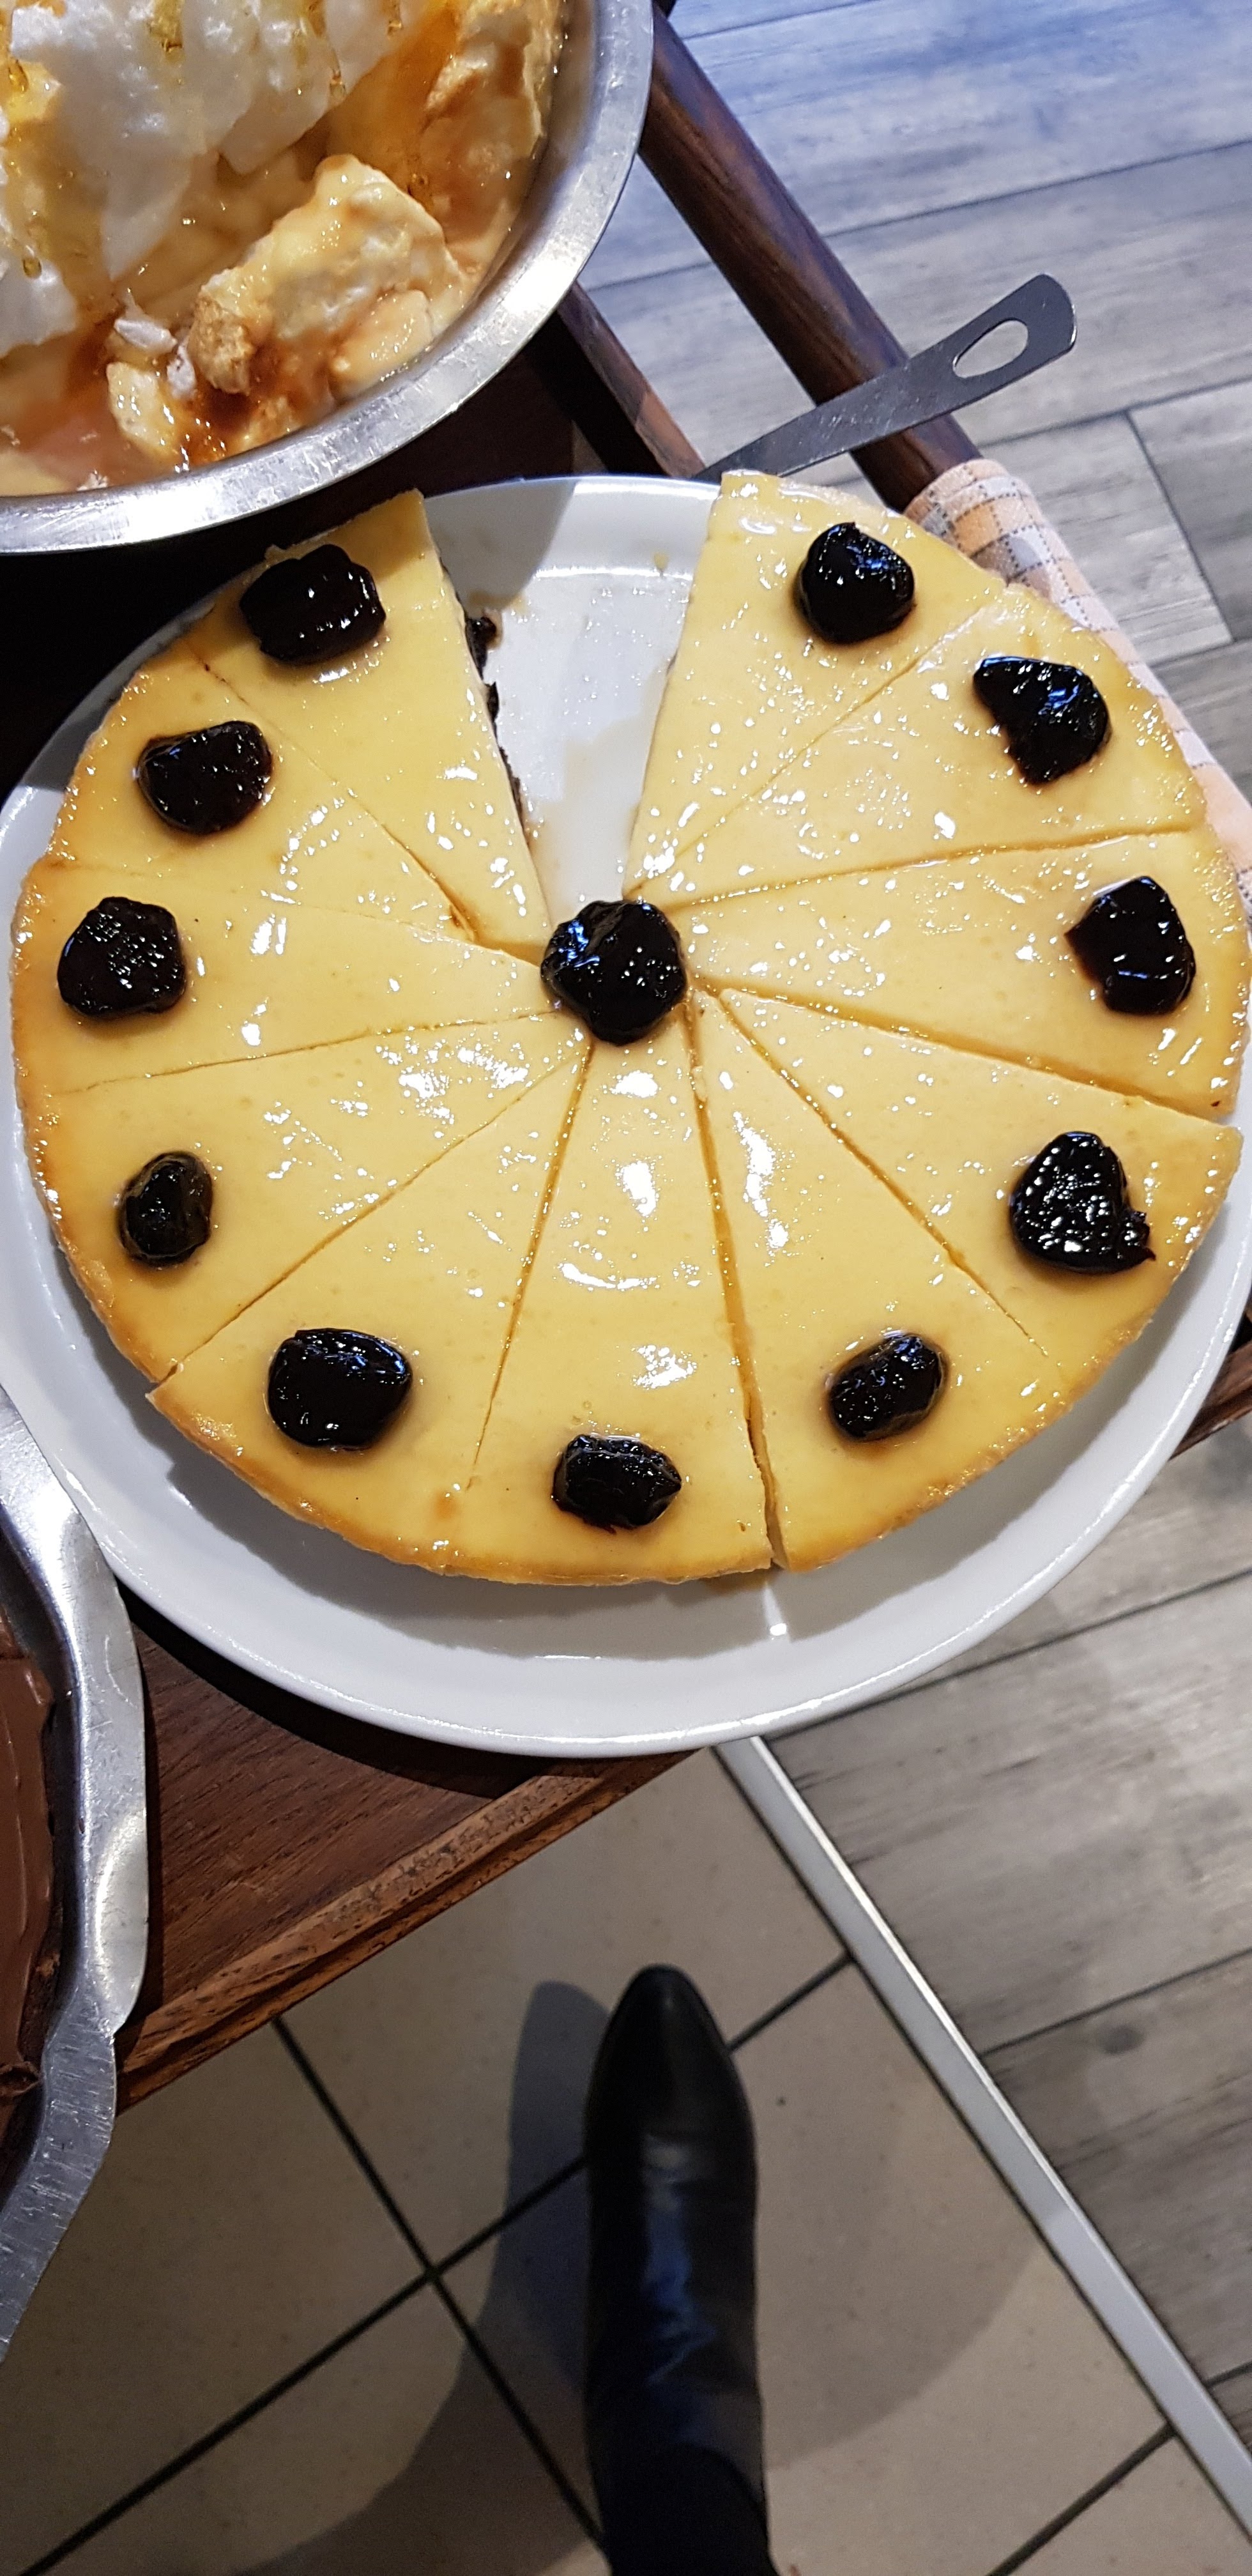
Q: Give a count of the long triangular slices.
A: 11